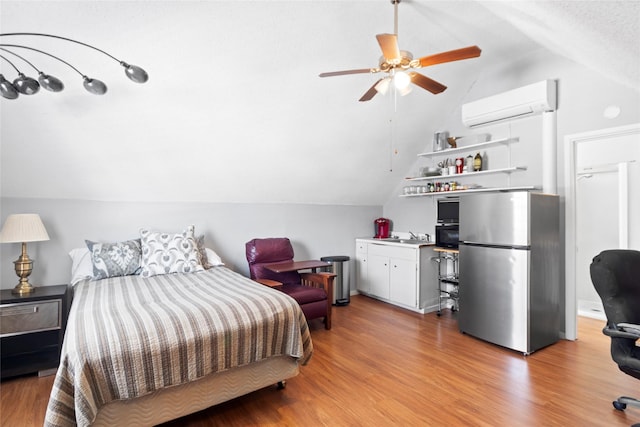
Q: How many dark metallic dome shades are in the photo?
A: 5